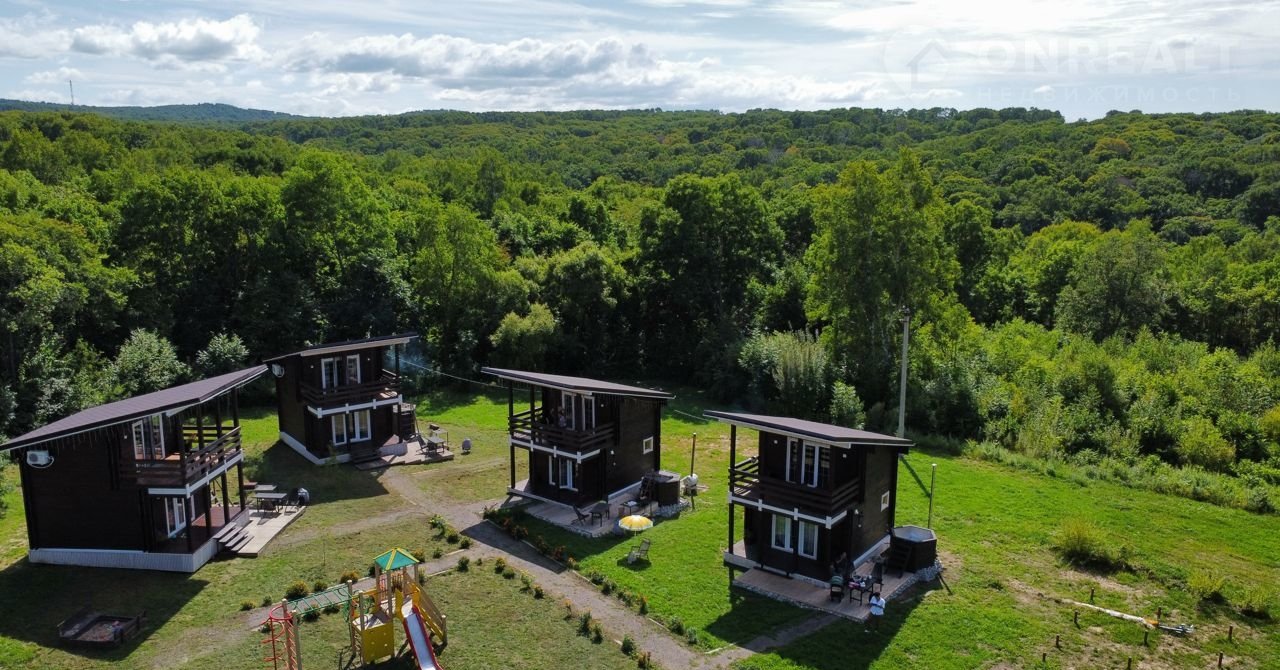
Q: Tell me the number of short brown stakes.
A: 9